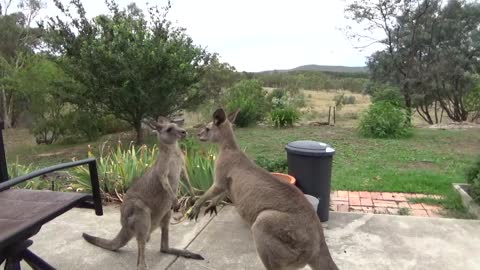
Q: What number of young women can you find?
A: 0